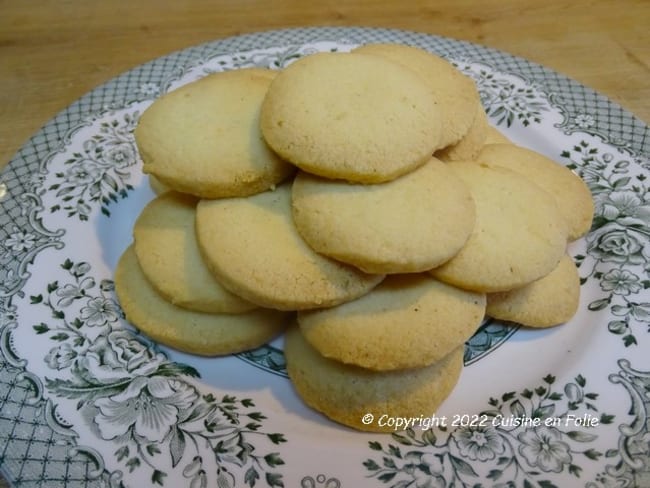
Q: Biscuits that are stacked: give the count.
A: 15